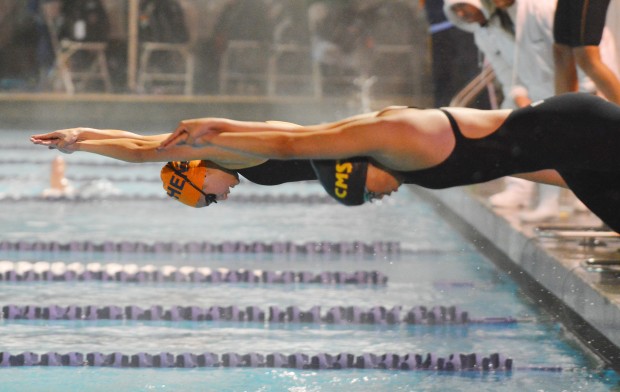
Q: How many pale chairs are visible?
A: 5